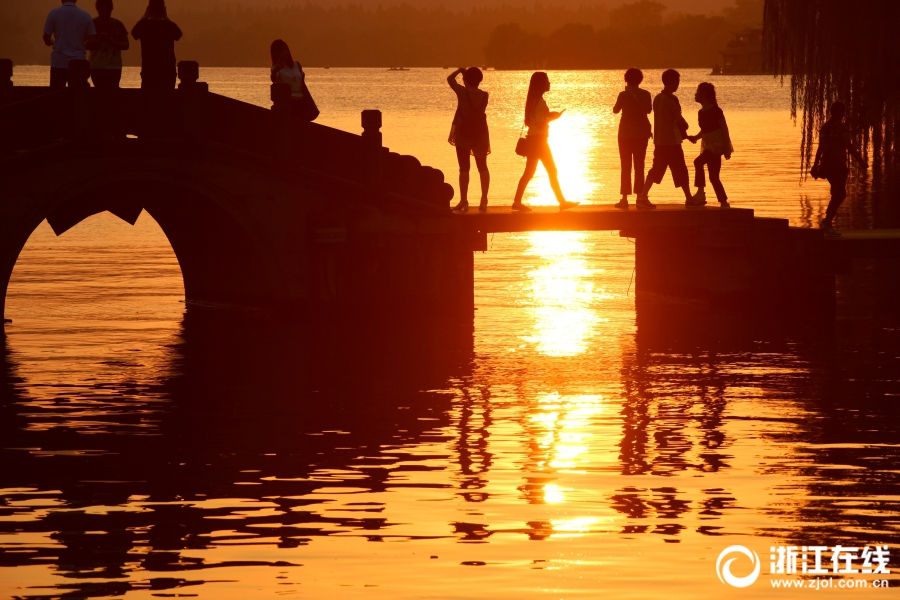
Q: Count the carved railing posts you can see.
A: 5